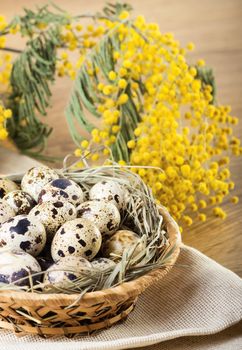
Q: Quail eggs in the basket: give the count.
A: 14